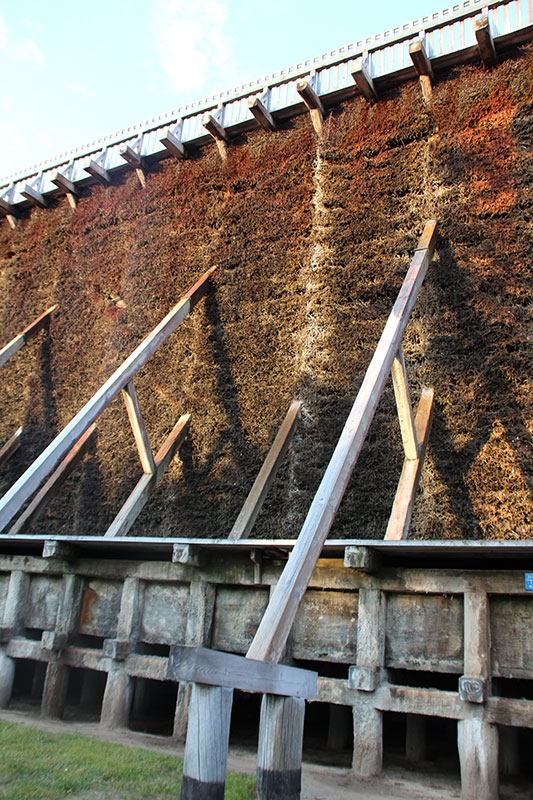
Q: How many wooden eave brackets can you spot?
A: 12